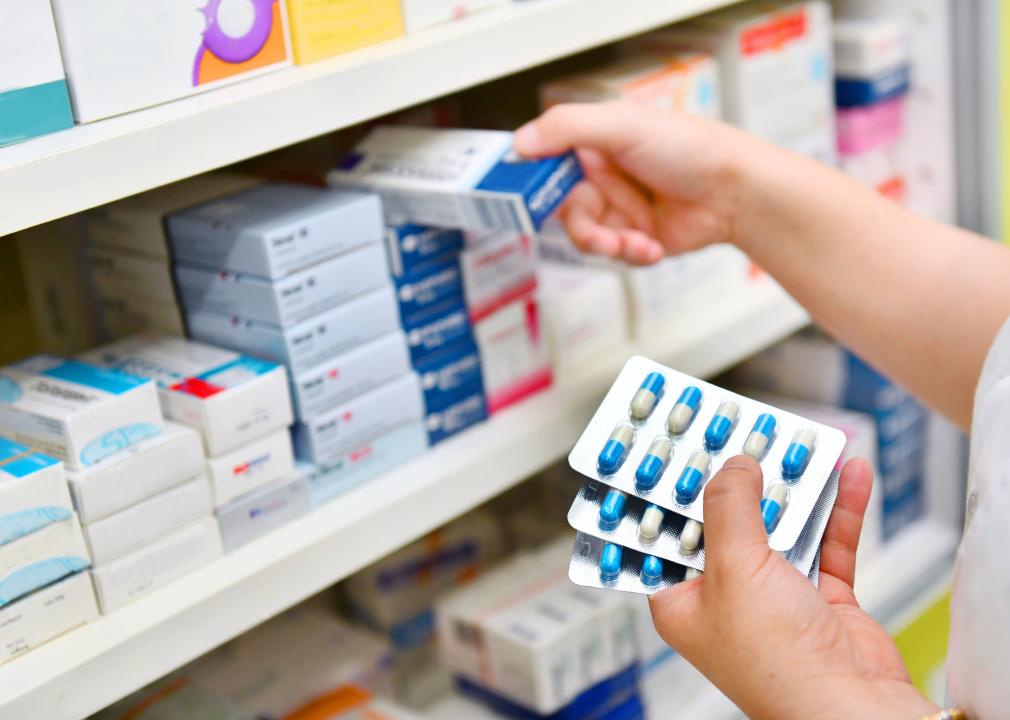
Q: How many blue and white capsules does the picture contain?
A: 15